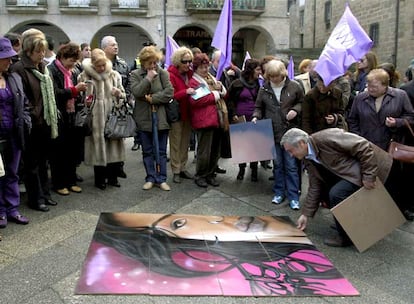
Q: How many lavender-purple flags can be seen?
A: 5